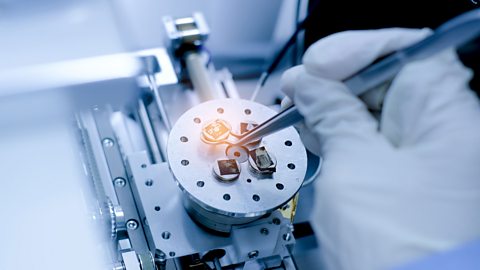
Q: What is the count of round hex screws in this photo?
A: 3